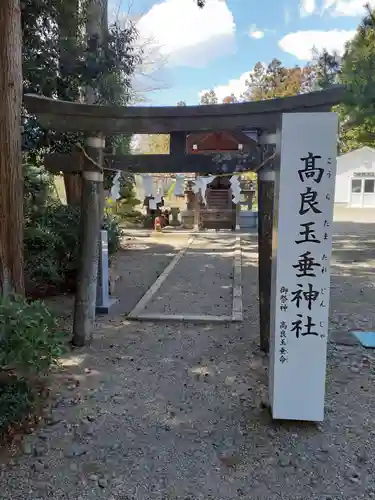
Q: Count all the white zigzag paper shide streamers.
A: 4